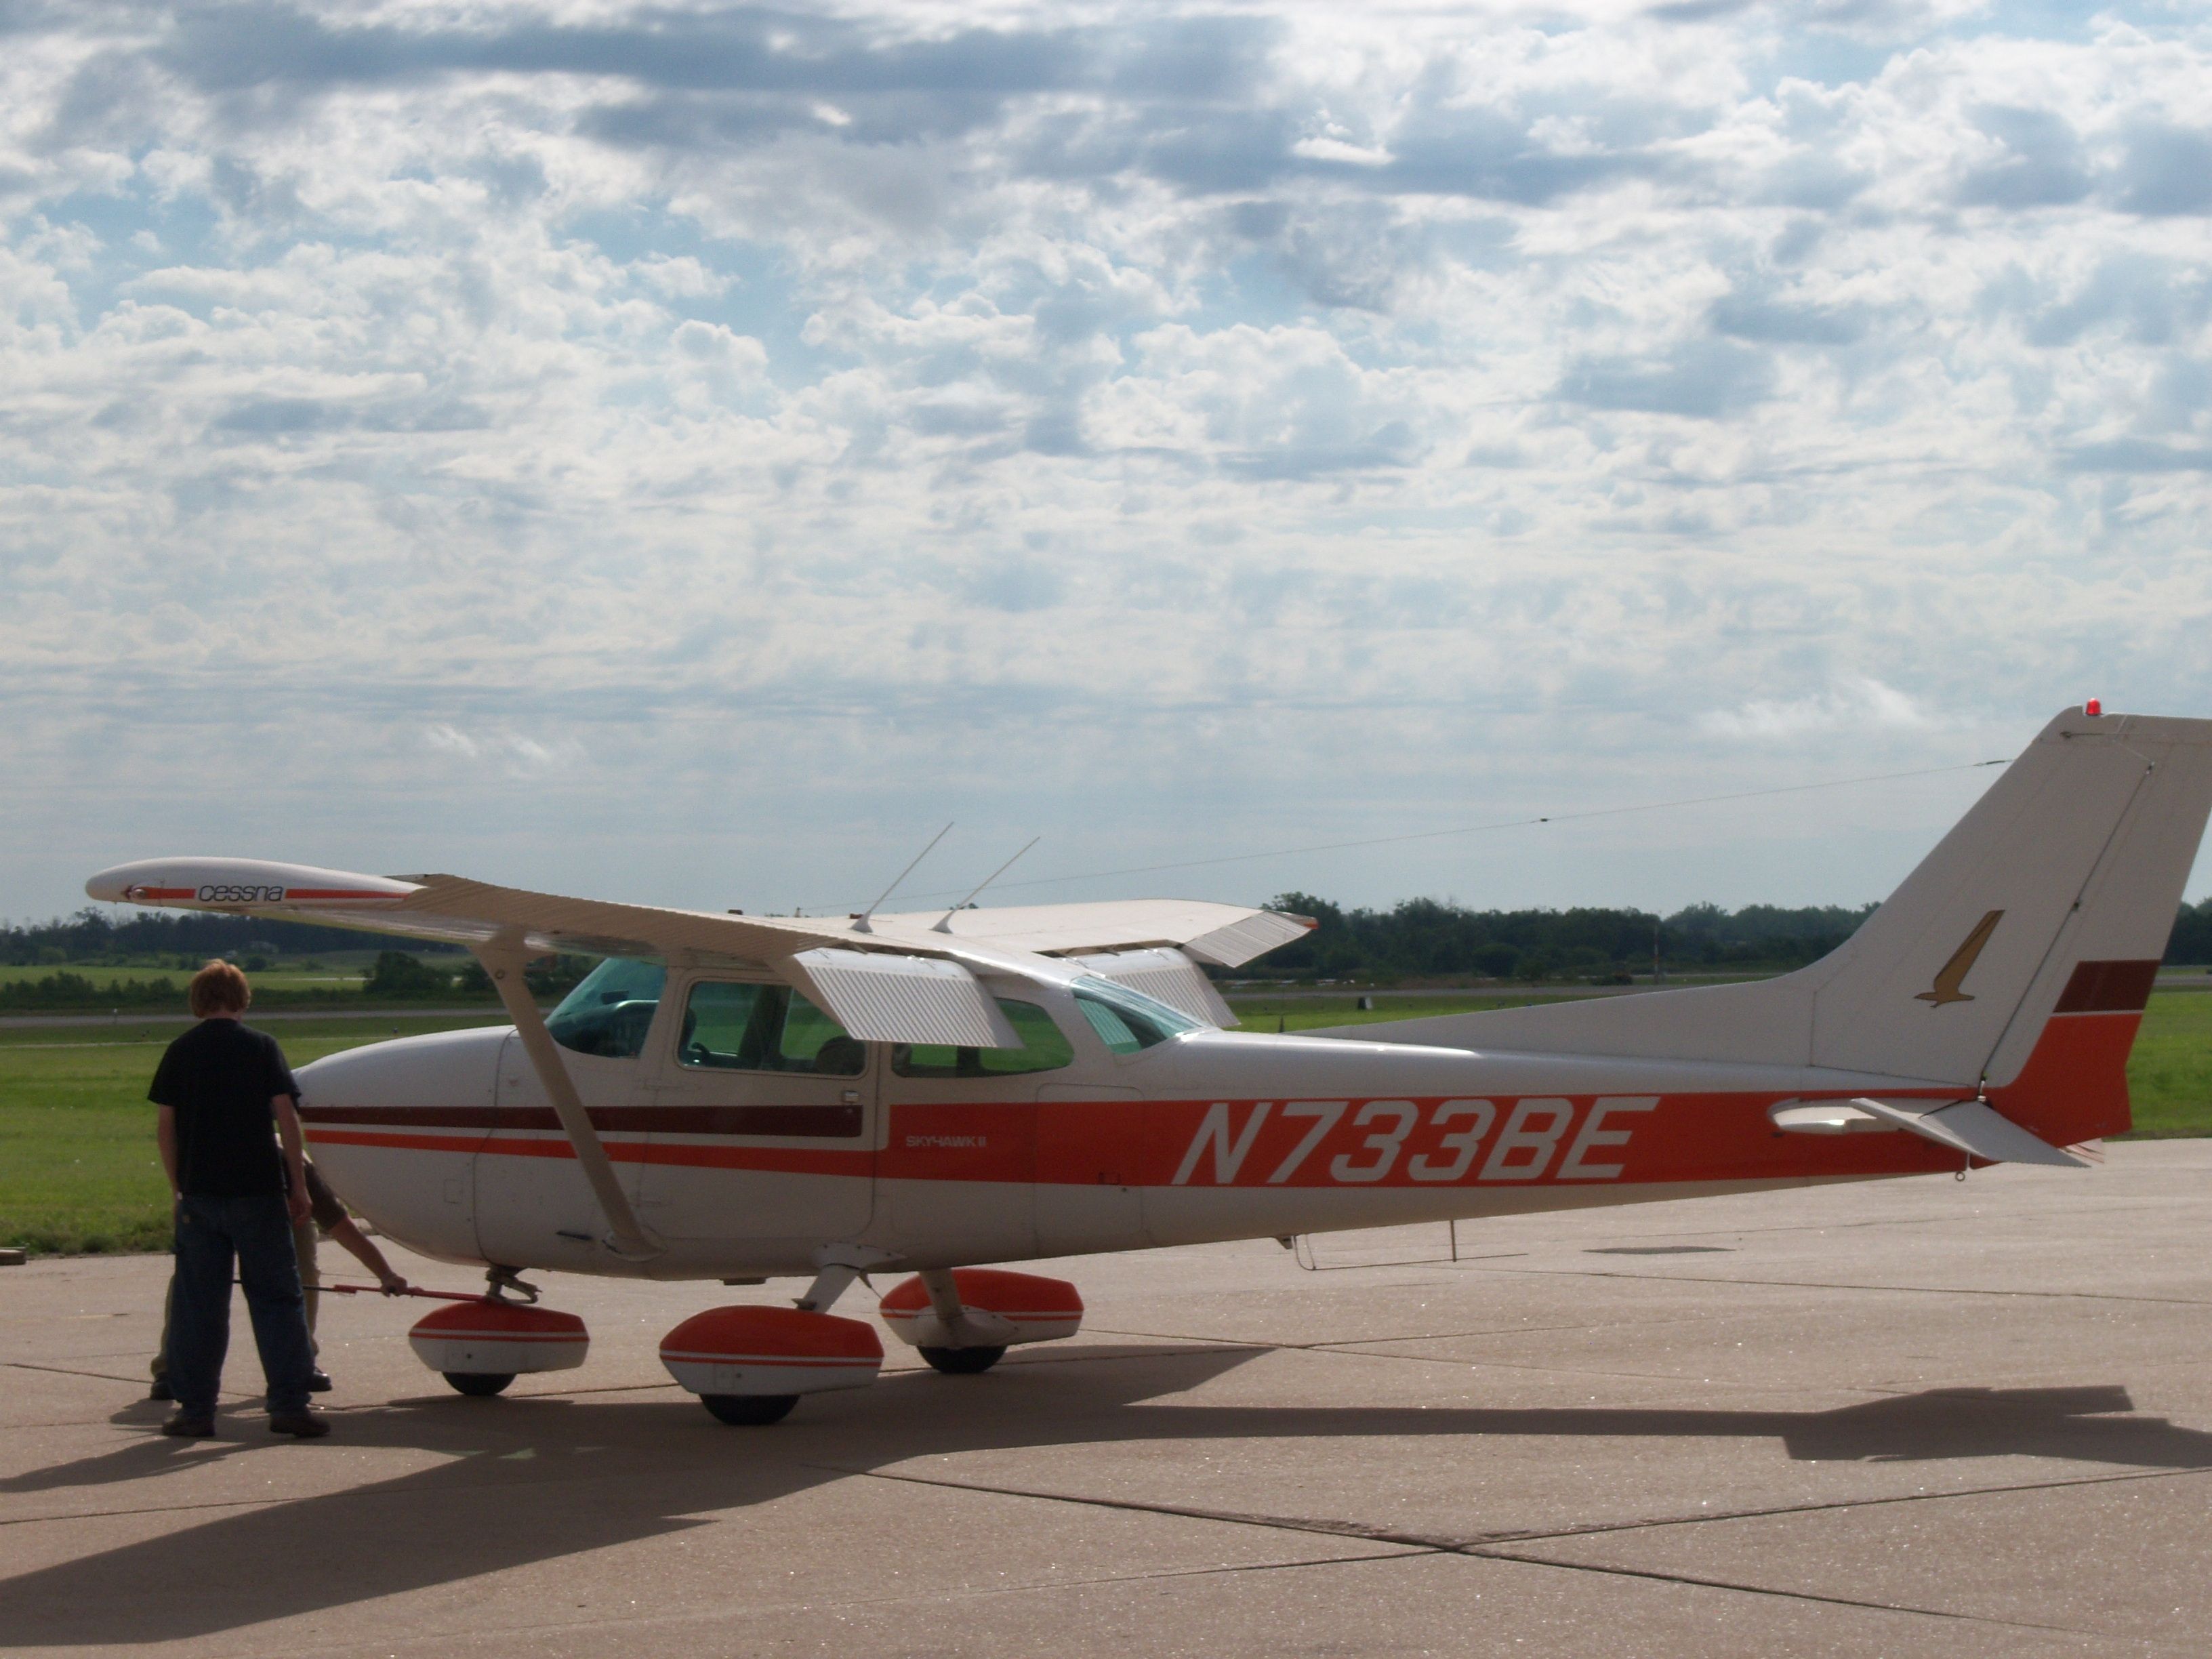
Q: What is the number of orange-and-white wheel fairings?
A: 3